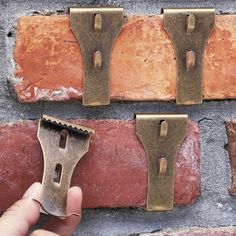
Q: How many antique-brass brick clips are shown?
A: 4